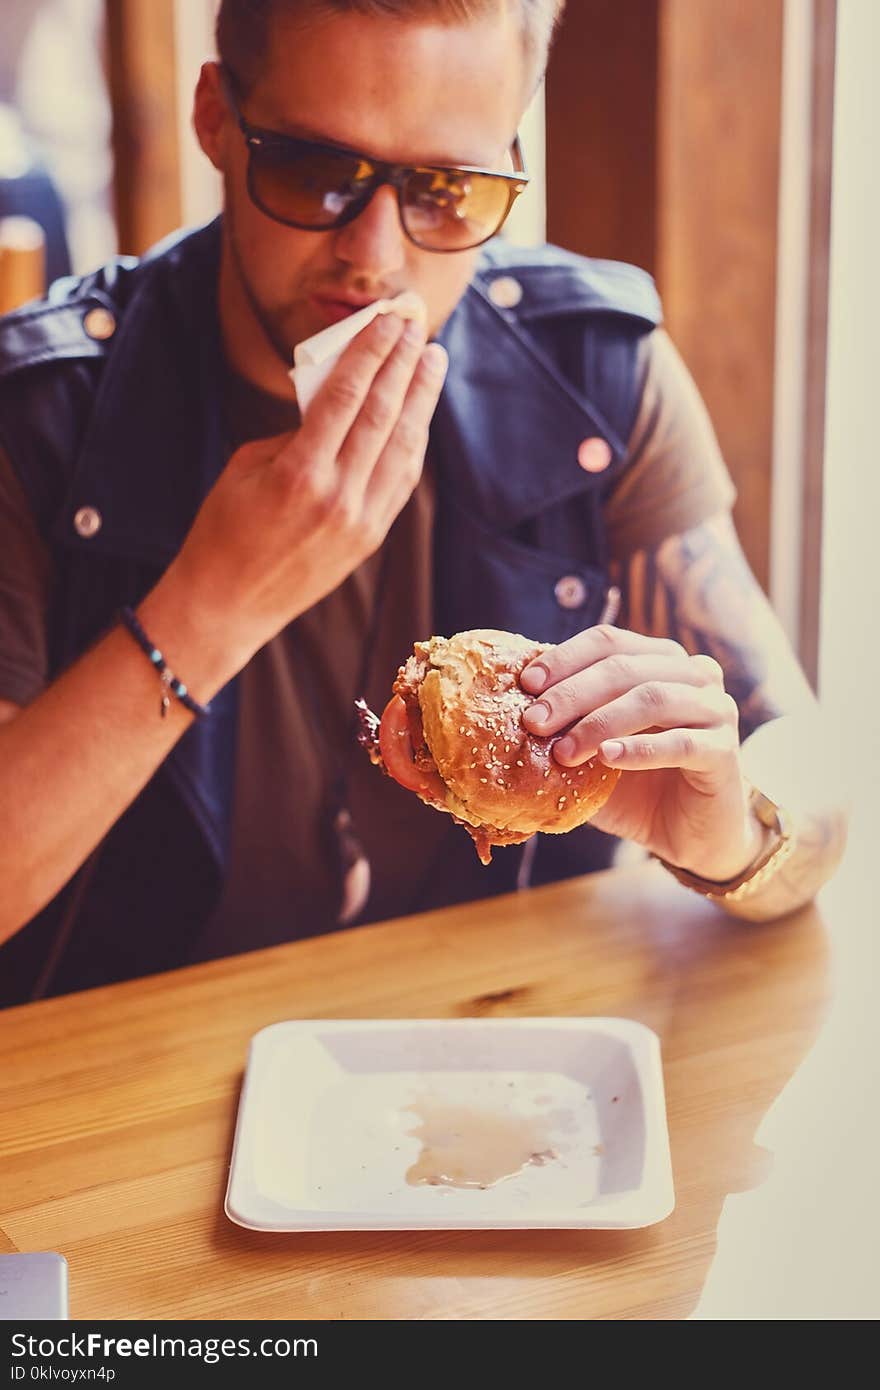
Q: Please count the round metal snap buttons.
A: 5